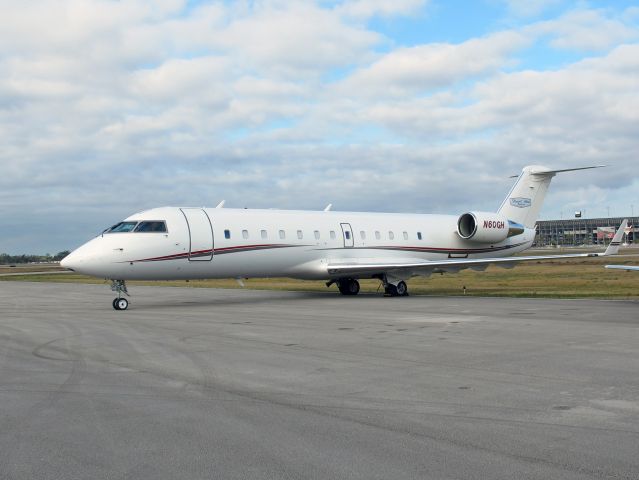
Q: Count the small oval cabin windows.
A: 13